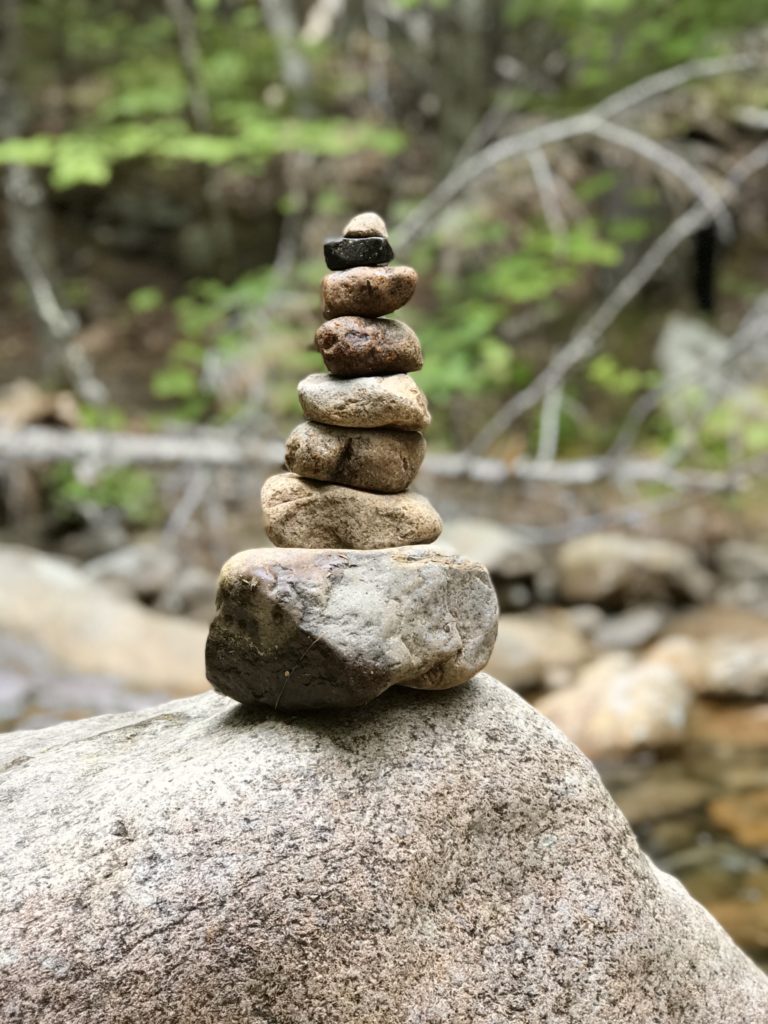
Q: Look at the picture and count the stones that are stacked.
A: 8